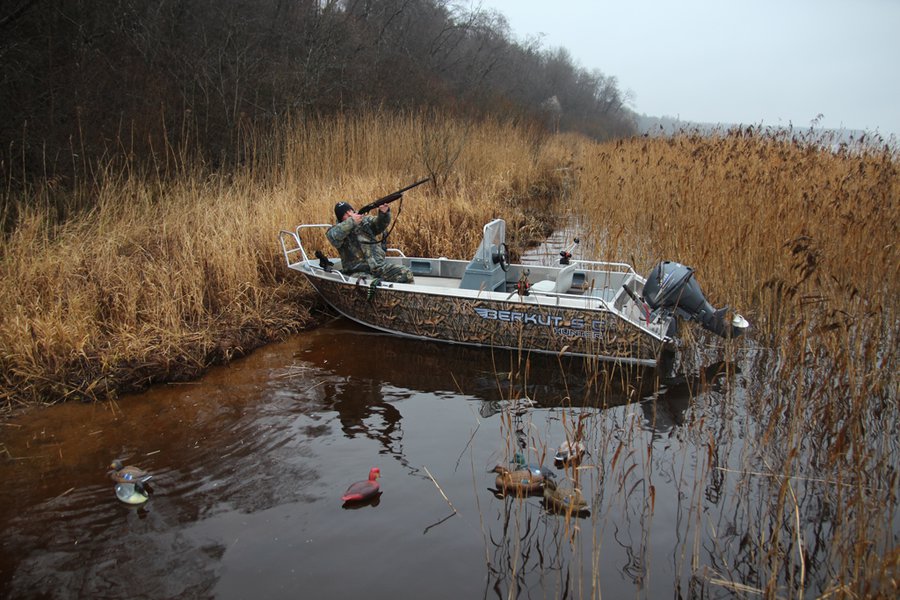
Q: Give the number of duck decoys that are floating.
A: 7